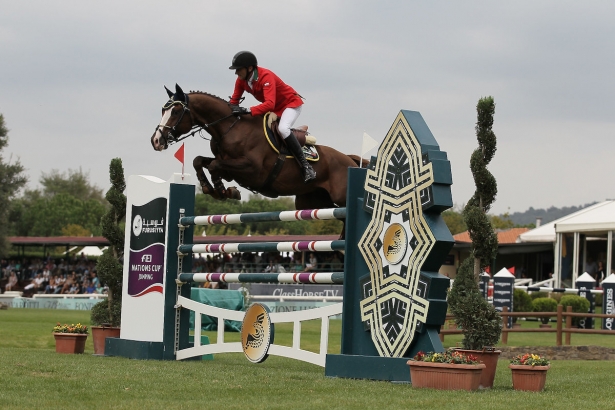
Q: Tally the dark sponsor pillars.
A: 4